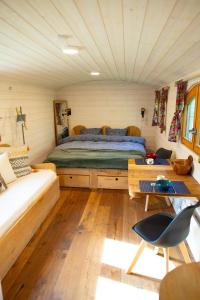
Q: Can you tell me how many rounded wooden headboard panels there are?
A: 3